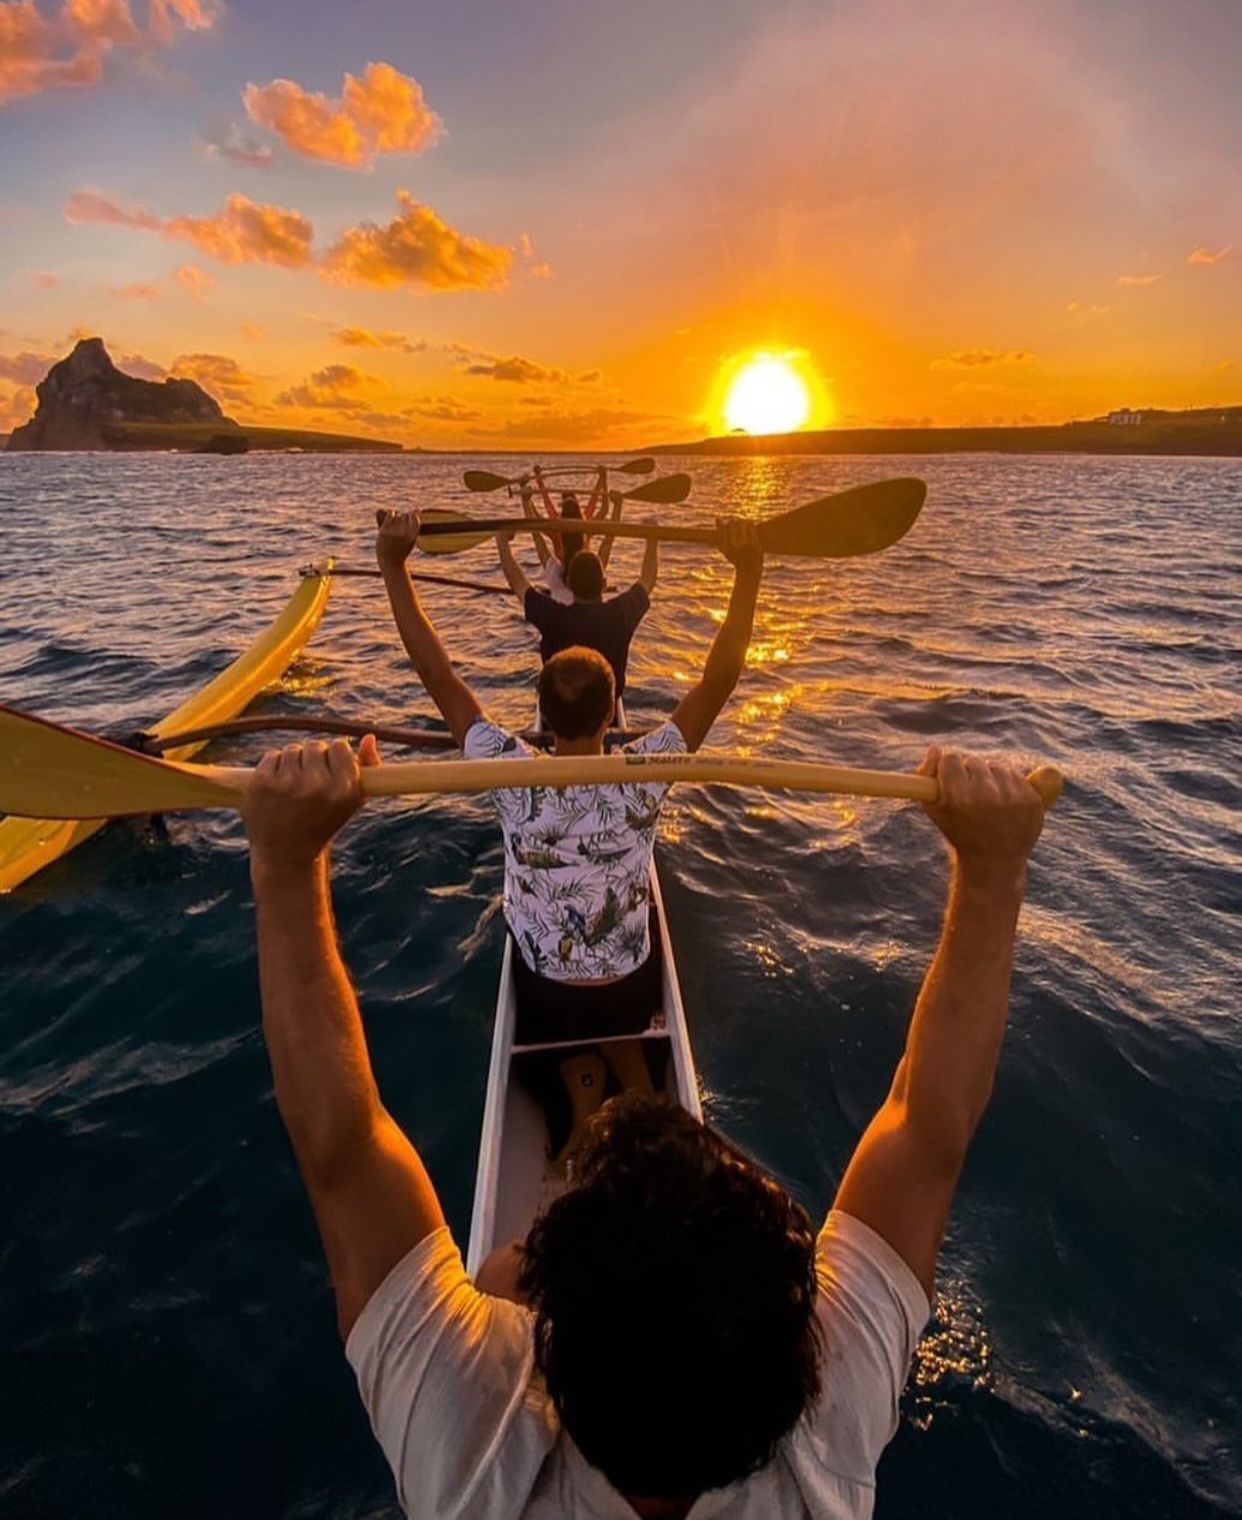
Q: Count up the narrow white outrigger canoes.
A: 1